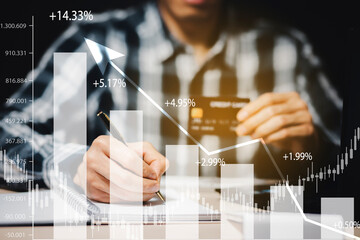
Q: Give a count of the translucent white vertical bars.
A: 6